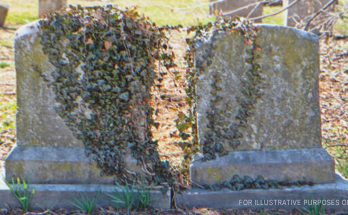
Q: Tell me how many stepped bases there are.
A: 2